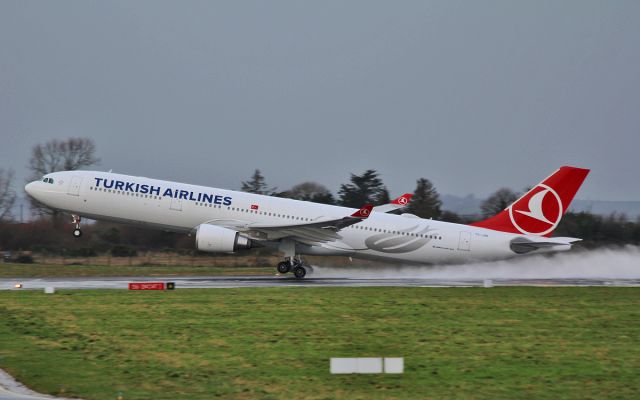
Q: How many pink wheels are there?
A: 0